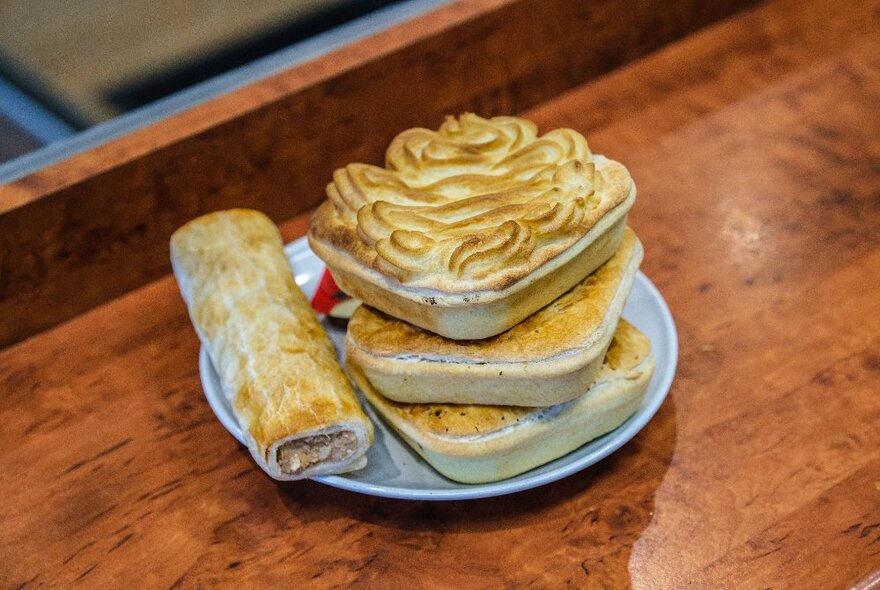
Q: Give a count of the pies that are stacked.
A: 3